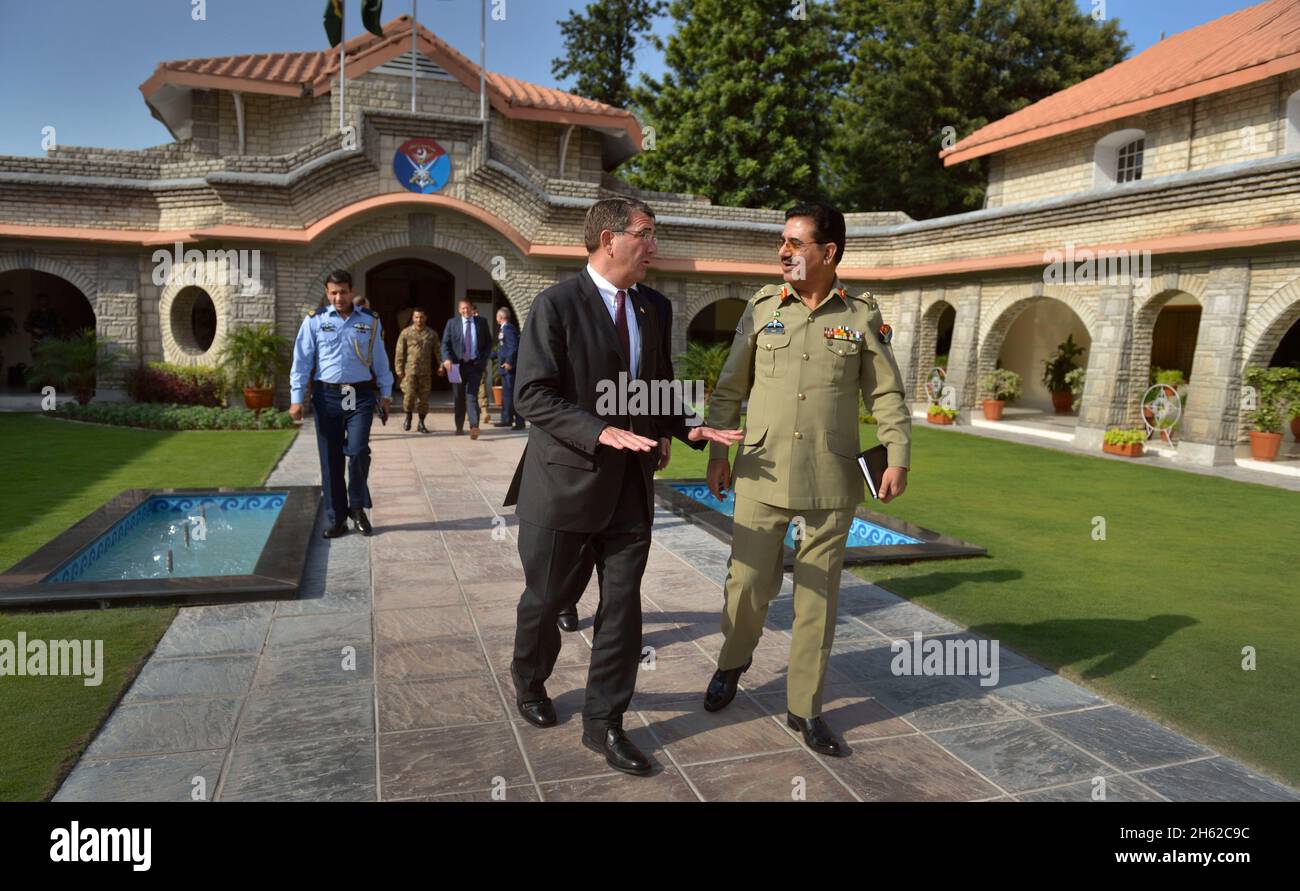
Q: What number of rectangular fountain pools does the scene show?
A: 2